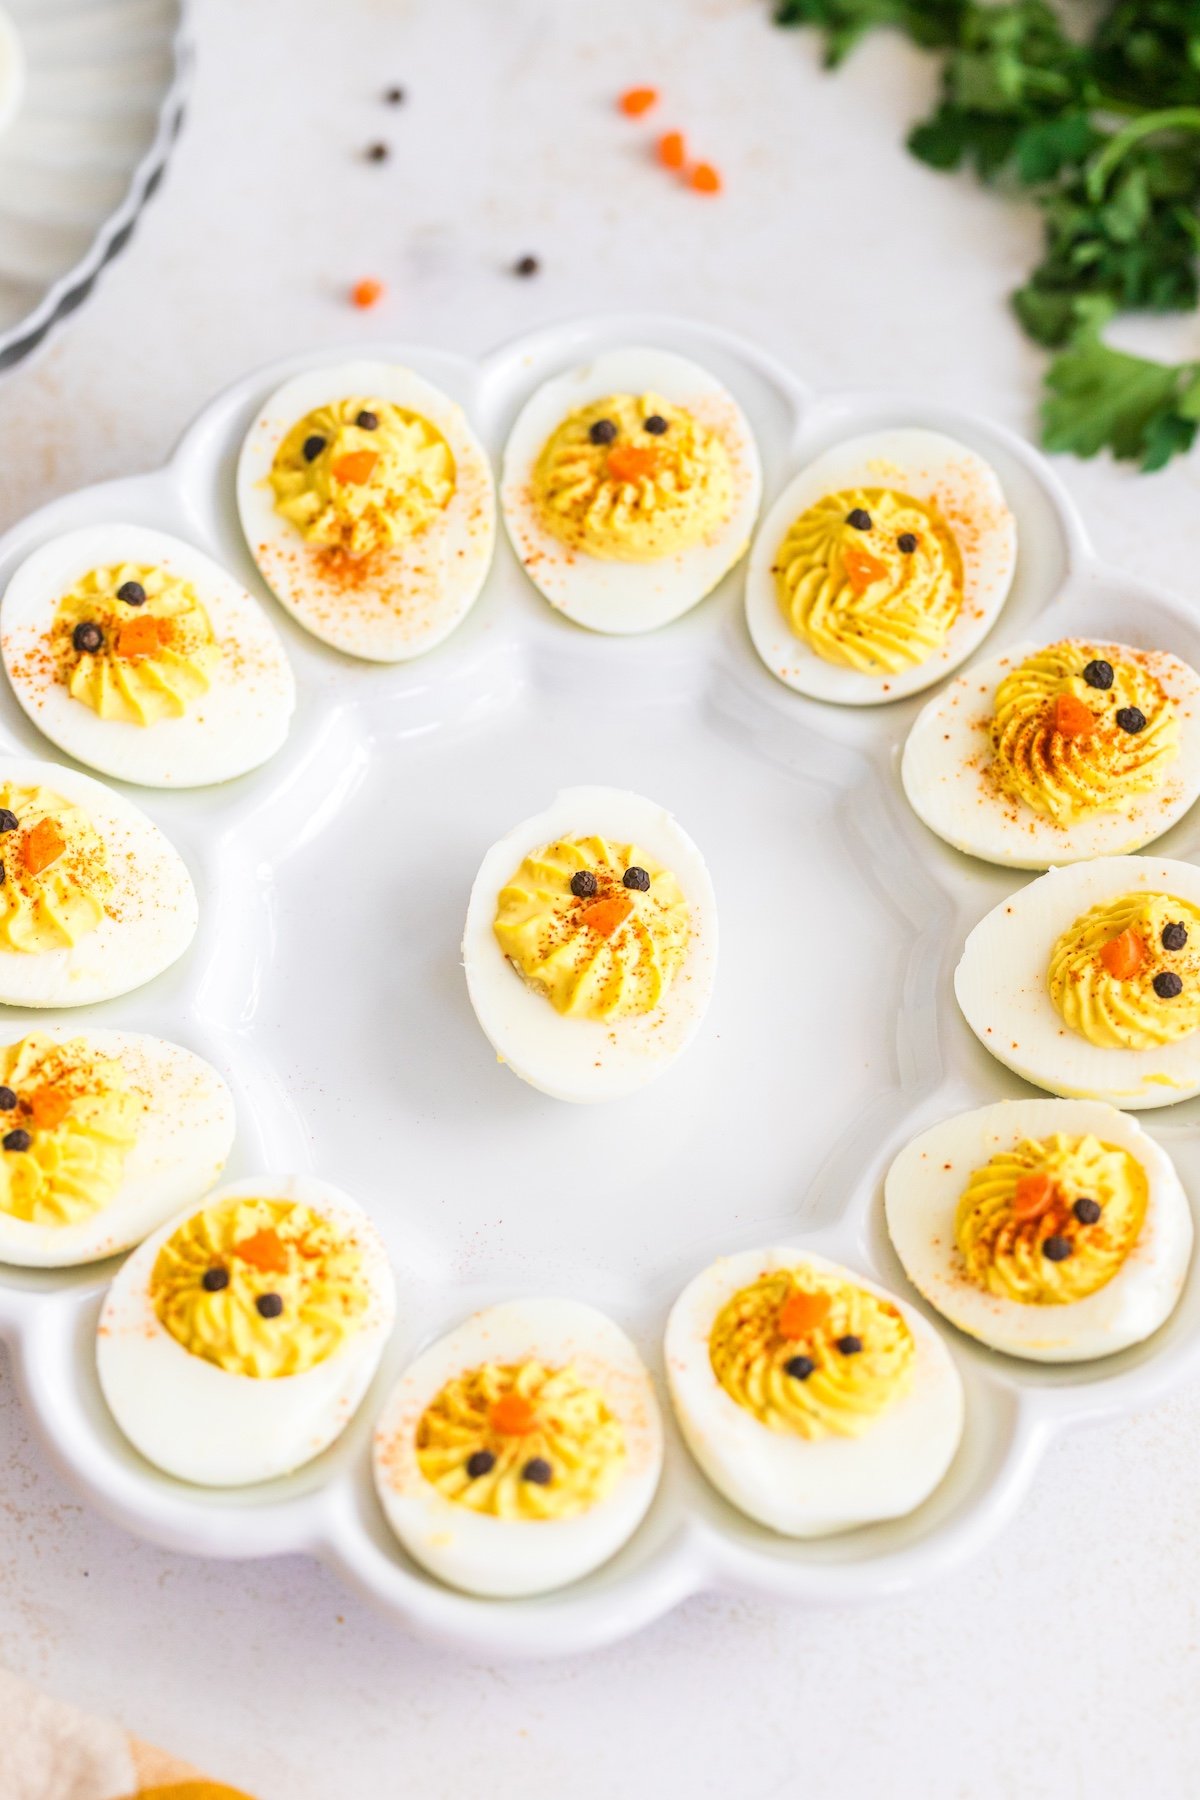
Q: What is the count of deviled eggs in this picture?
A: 13